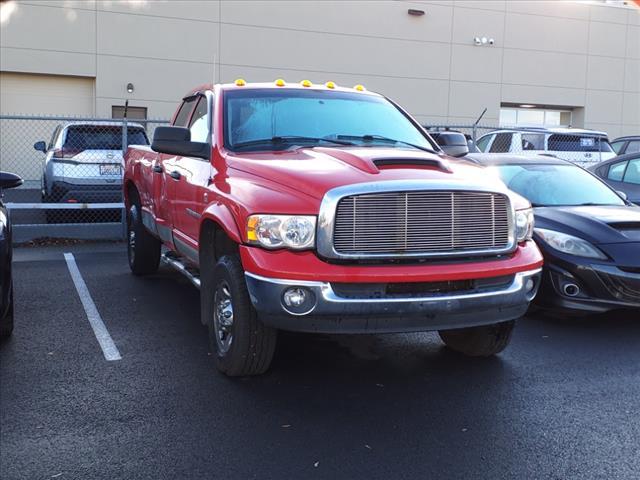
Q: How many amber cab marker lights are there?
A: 5